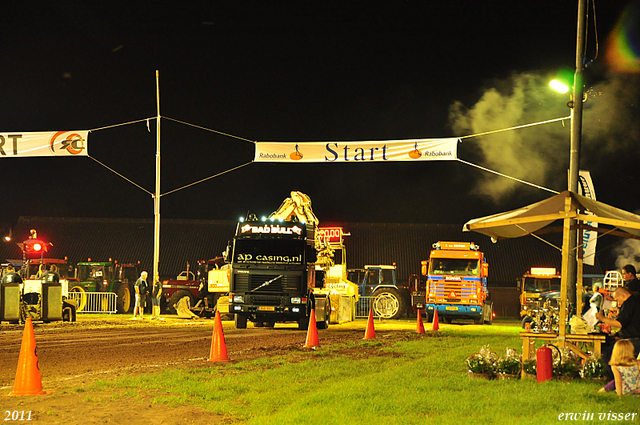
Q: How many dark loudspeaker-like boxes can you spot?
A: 2